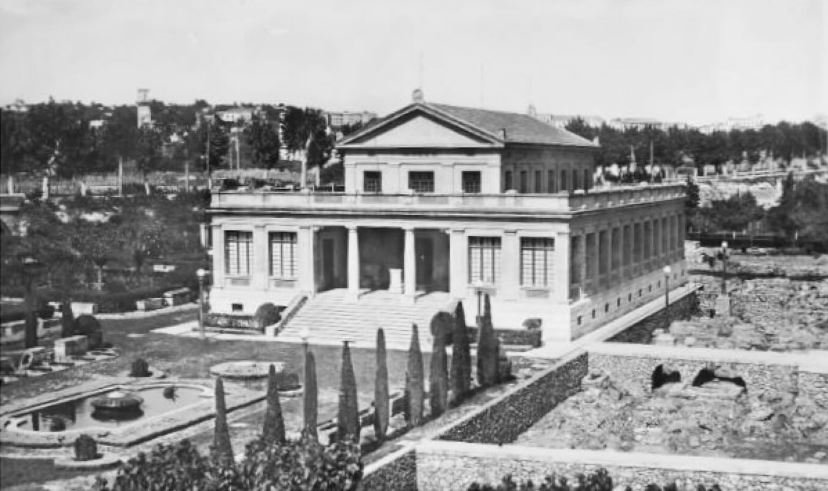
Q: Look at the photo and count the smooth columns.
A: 2